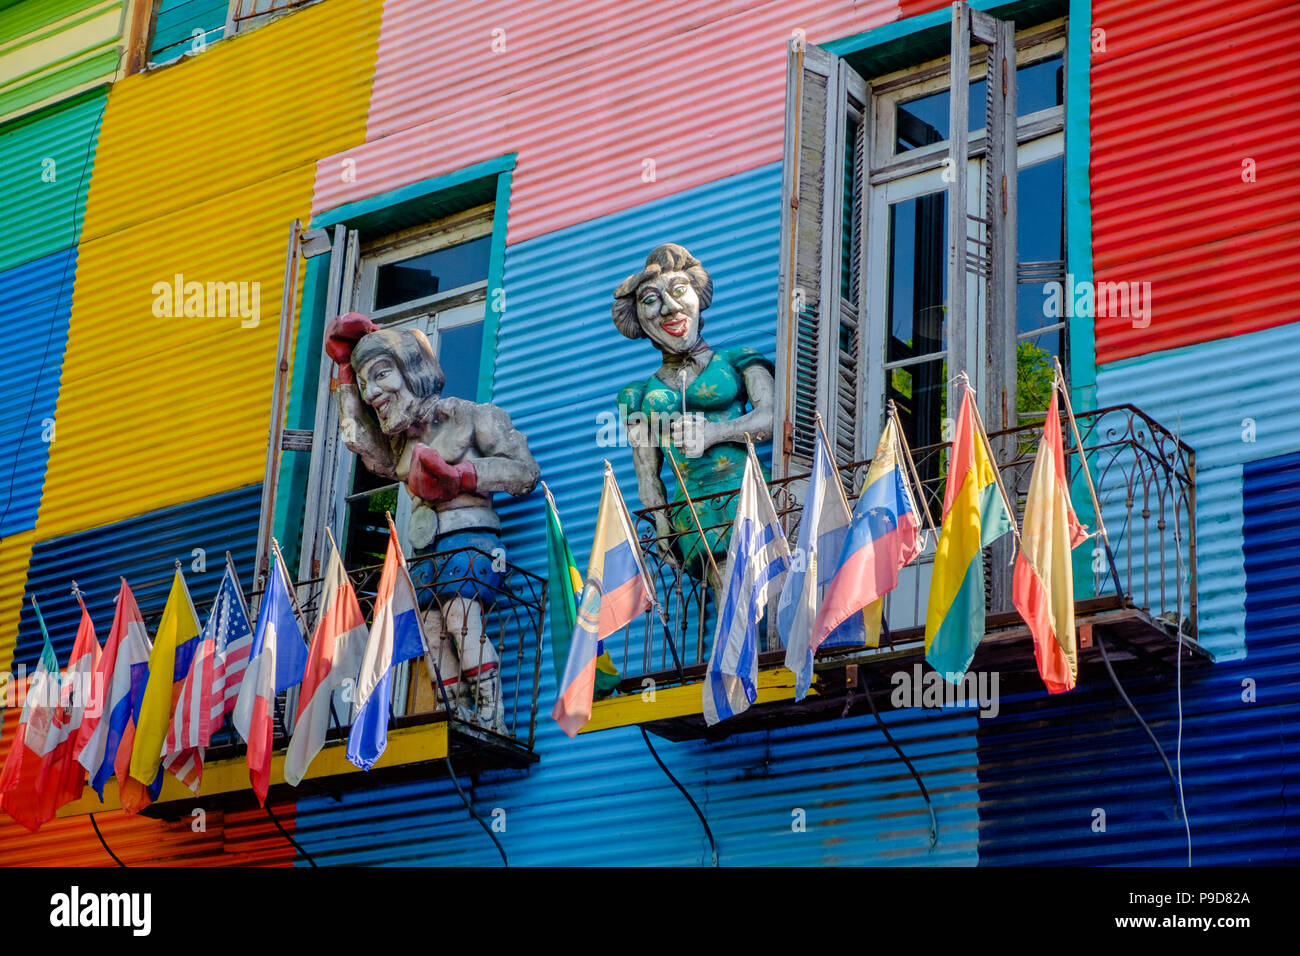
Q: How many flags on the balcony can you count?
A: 15